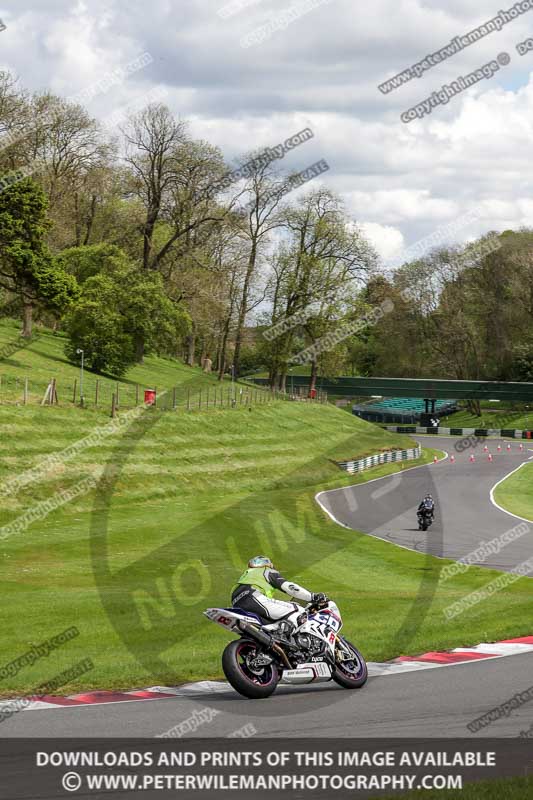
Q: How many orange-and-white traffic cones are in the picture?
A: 8